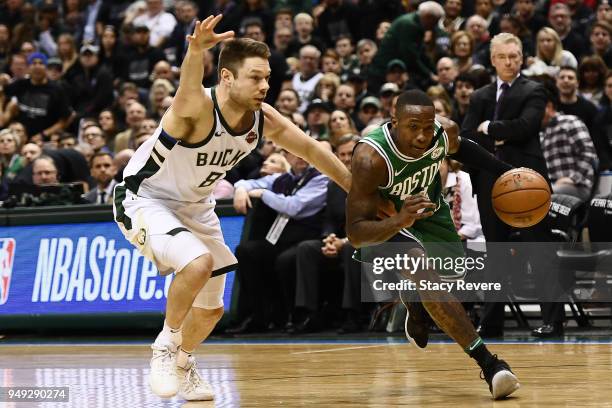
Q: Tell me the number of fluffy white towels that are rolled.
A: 0